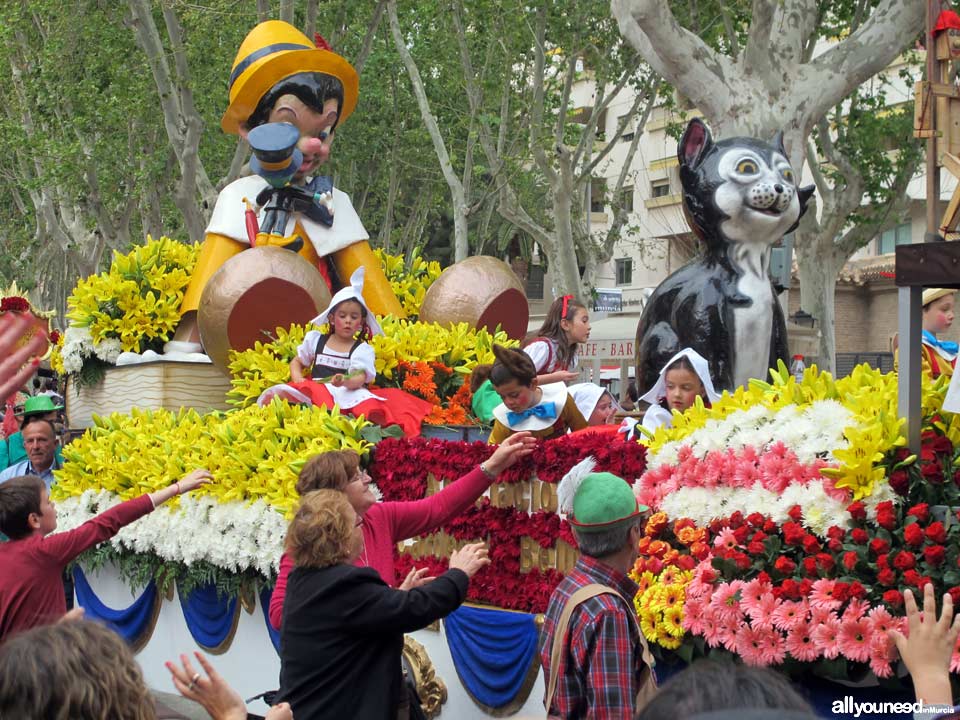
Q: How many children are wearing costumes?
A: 6